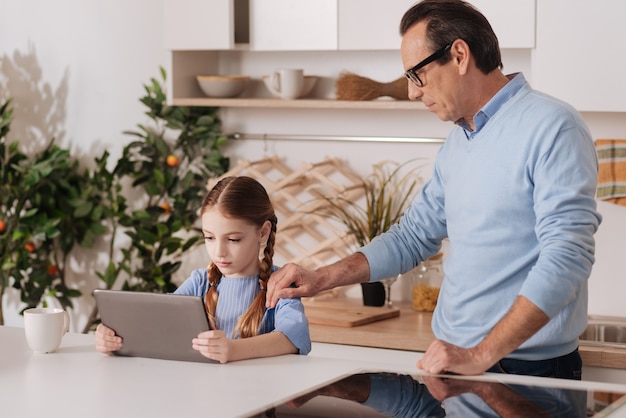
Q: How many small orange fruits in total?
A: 5